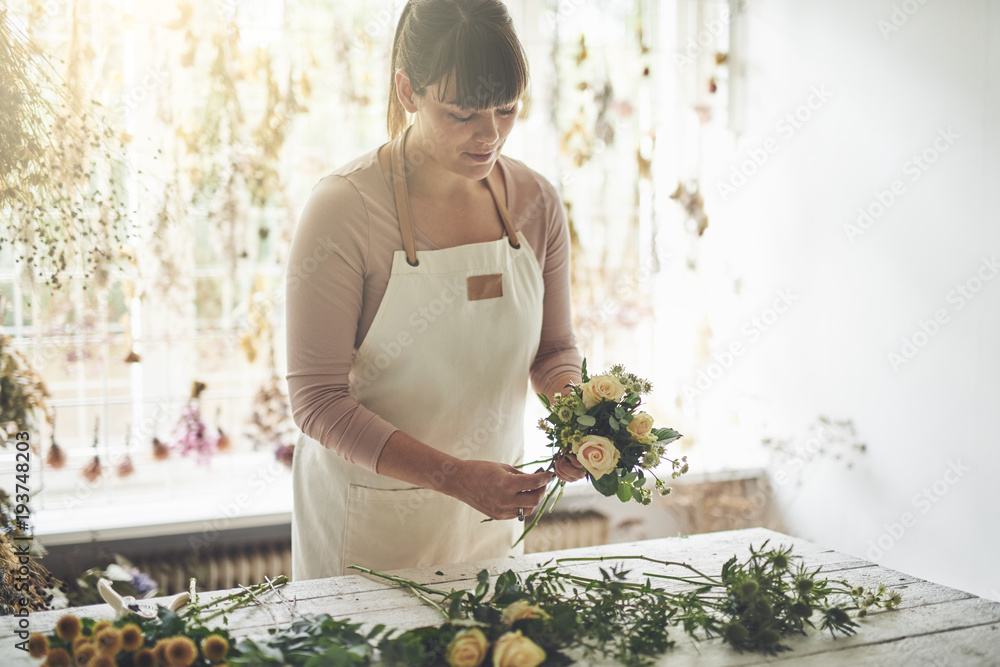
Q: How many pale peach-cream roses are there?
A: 6